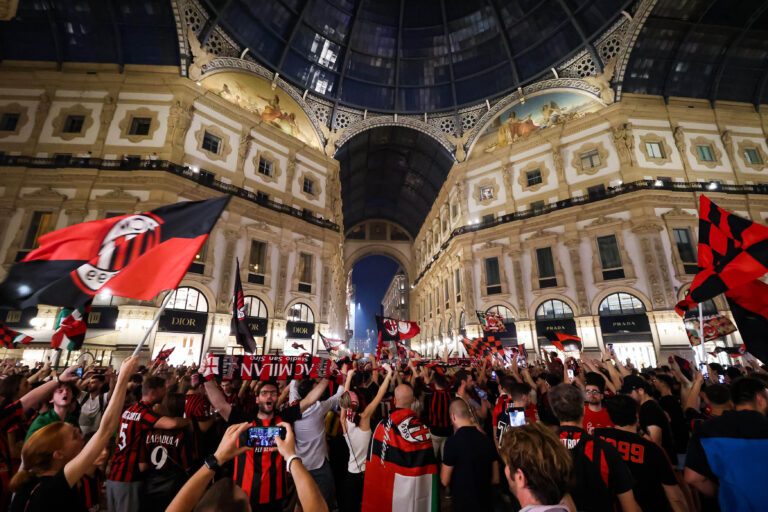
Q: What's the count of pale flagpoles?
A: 2